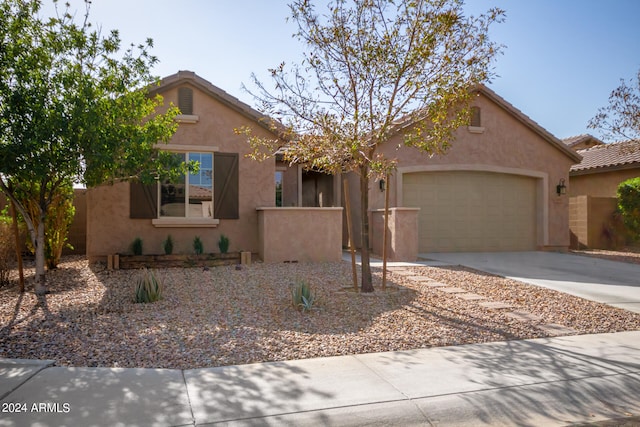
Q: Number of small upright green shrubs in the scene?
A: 4